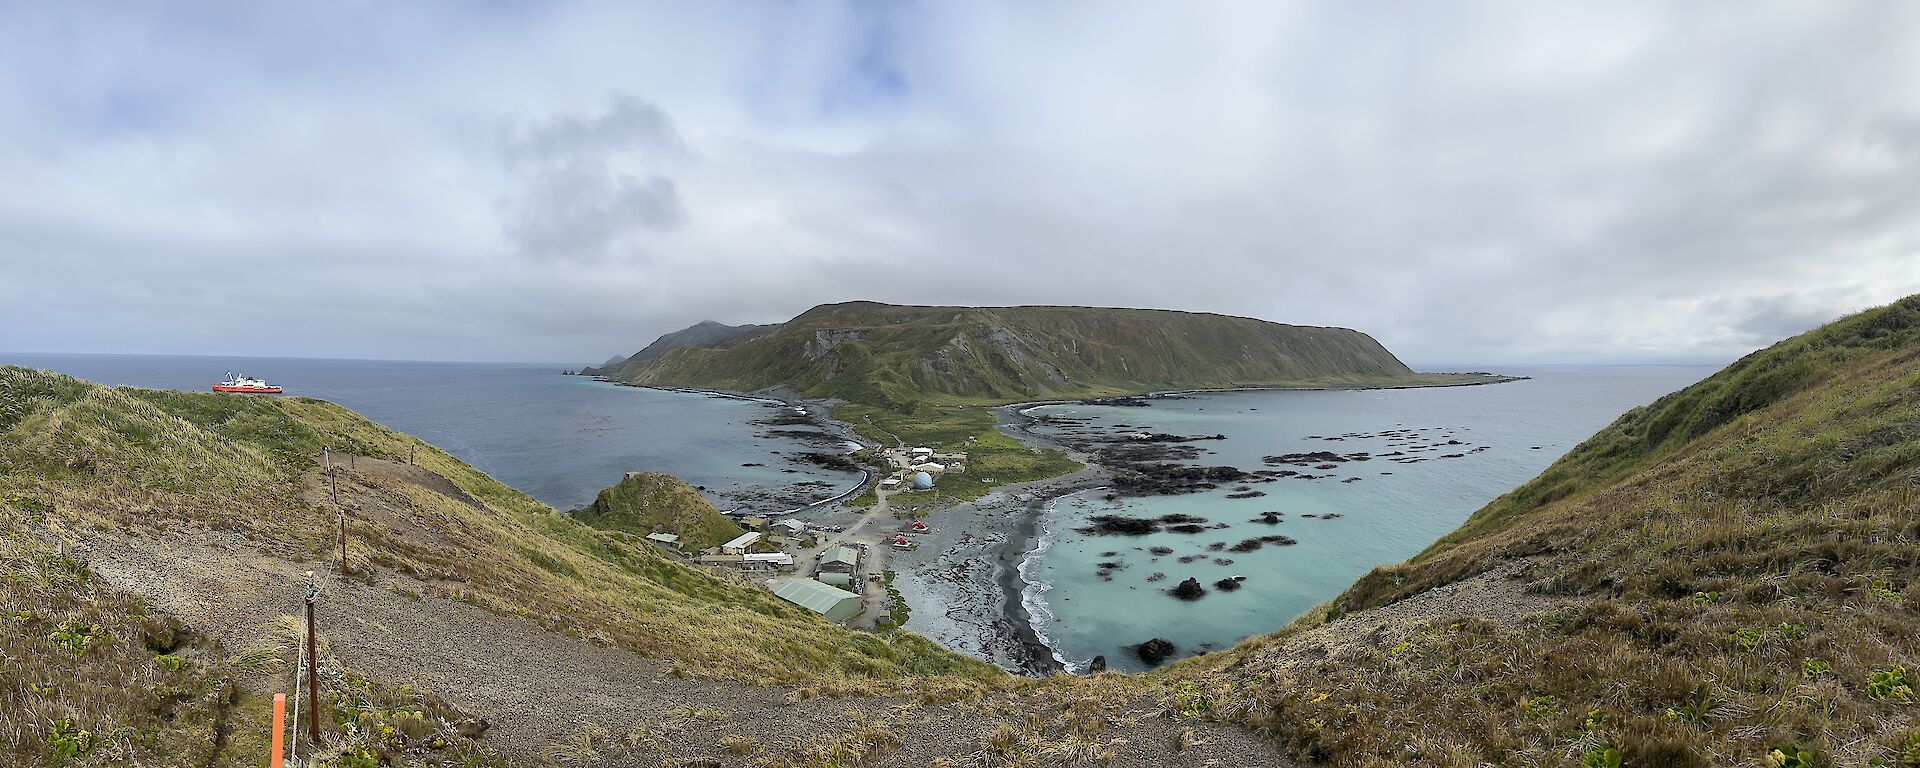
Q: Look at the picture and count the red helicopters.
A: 2